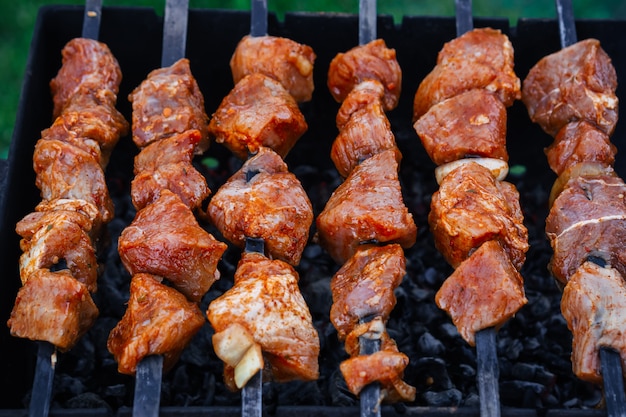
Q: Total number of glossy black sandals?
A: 0